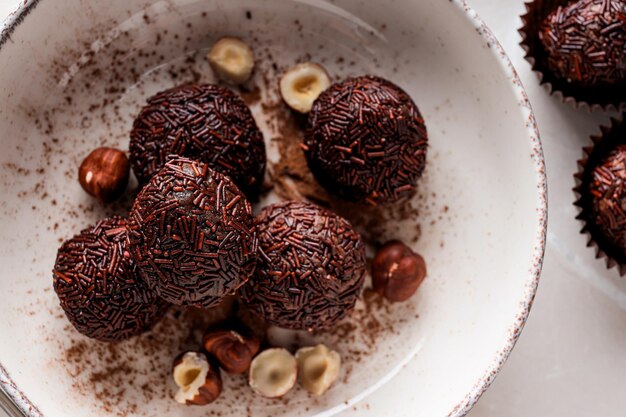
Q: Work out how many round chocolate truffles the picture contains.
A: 7